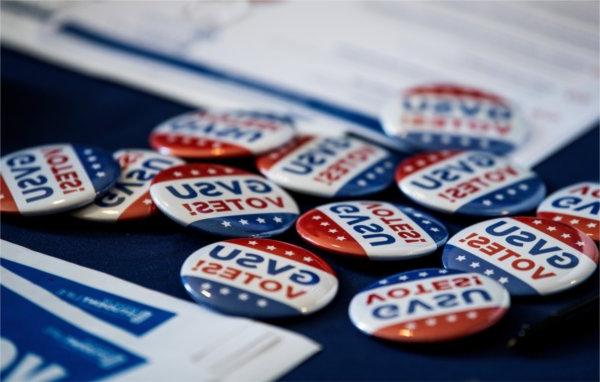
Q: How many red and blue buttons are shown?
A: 12